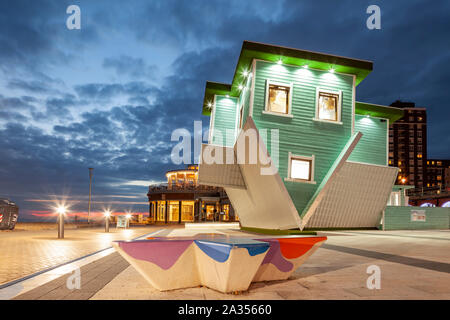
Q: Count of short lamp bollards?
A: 3